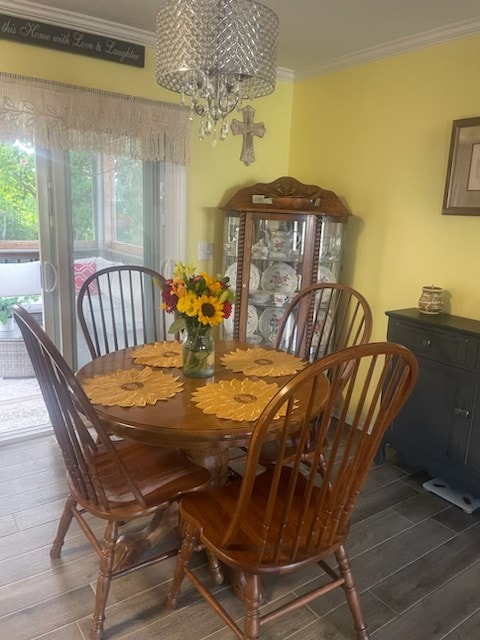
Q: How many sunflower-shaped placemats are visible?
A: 4